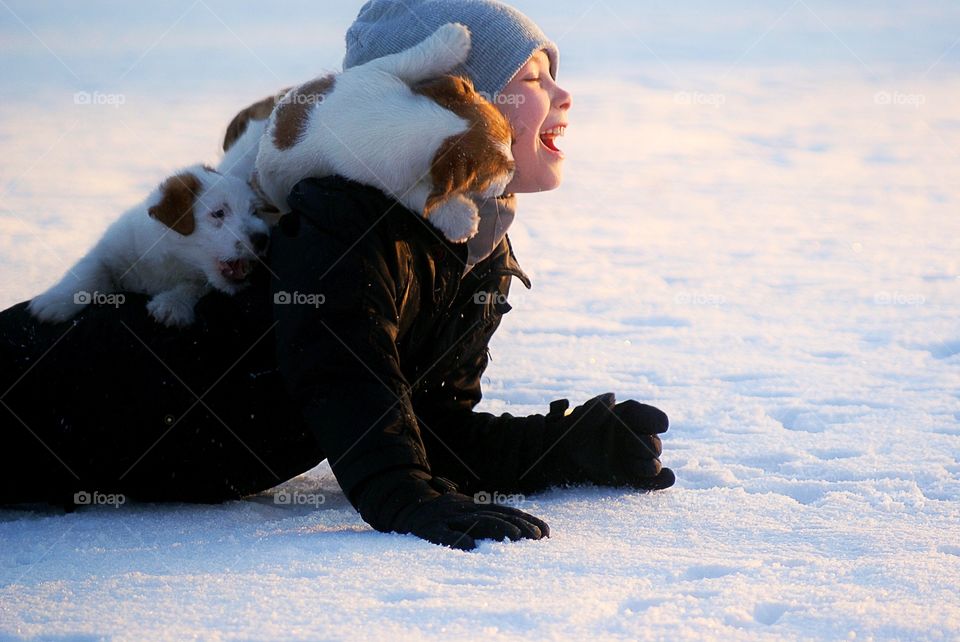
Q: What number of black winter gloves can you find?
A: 2